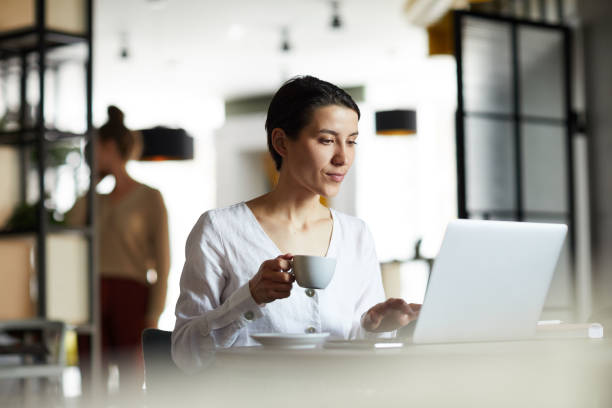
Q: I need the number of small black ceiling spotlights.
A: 3